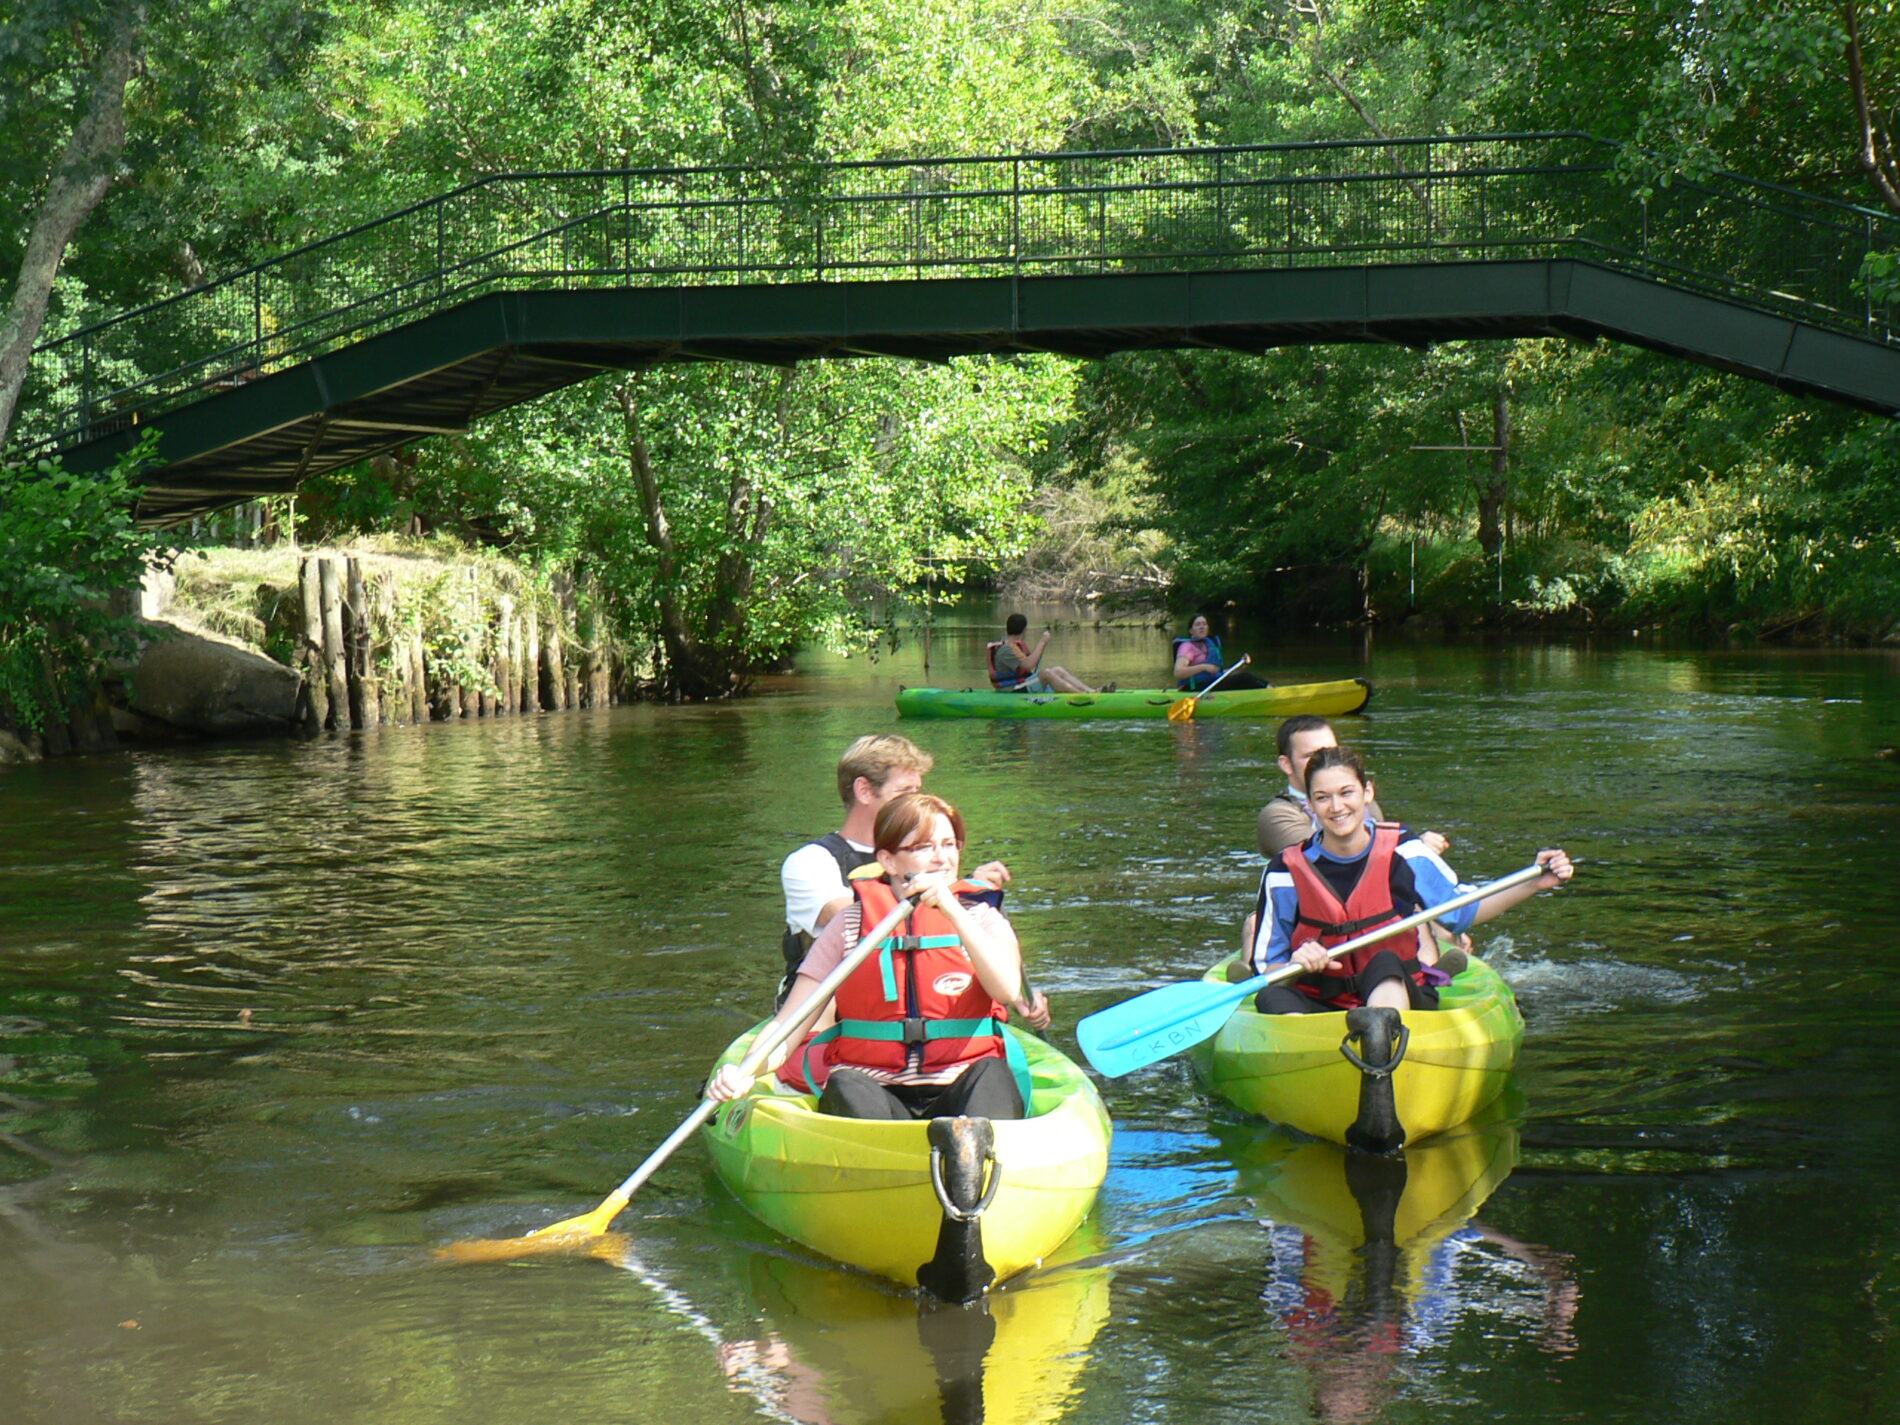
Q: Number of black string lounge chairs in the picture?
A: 0